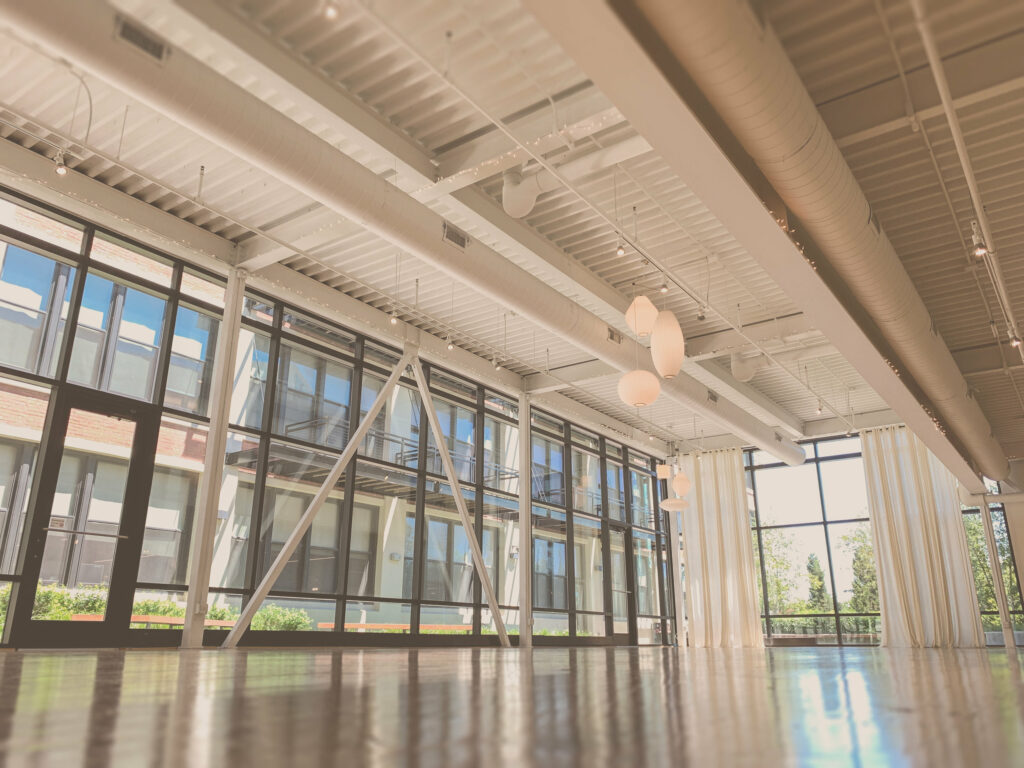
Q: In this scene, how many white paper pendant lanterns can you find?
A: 6